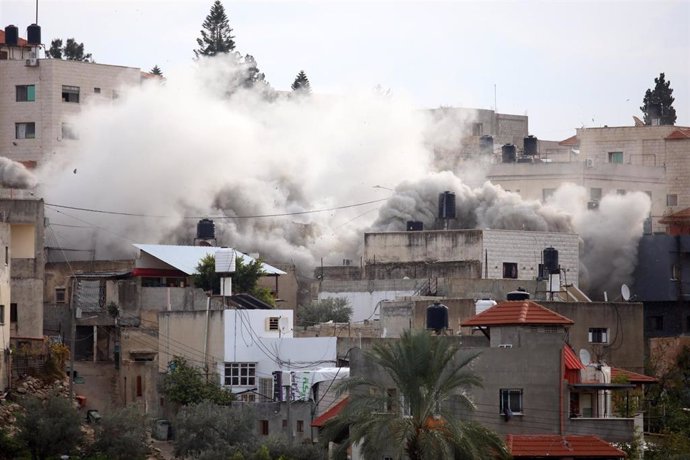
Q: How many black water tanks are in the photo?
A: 11